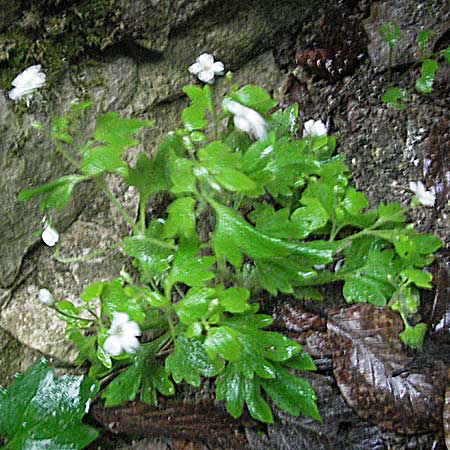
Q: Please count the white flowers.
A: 8